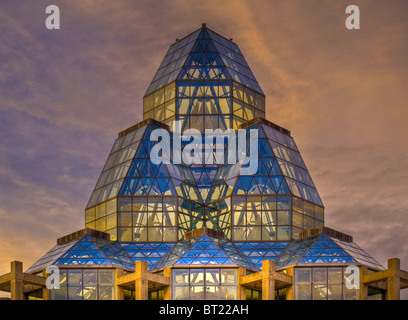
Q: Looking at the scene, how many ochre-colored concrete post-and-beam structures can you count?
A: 4